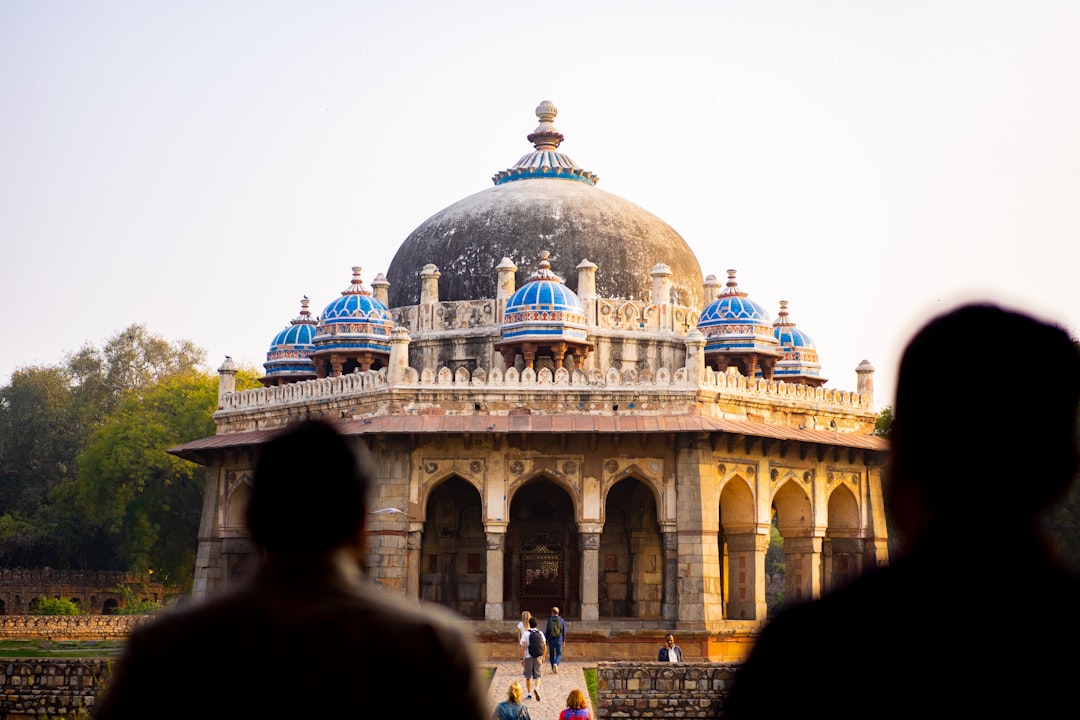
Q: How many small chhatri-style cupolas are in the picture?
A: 5